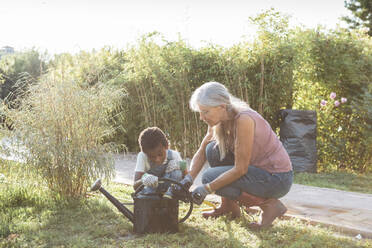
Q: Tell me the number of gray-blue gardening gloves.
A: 2